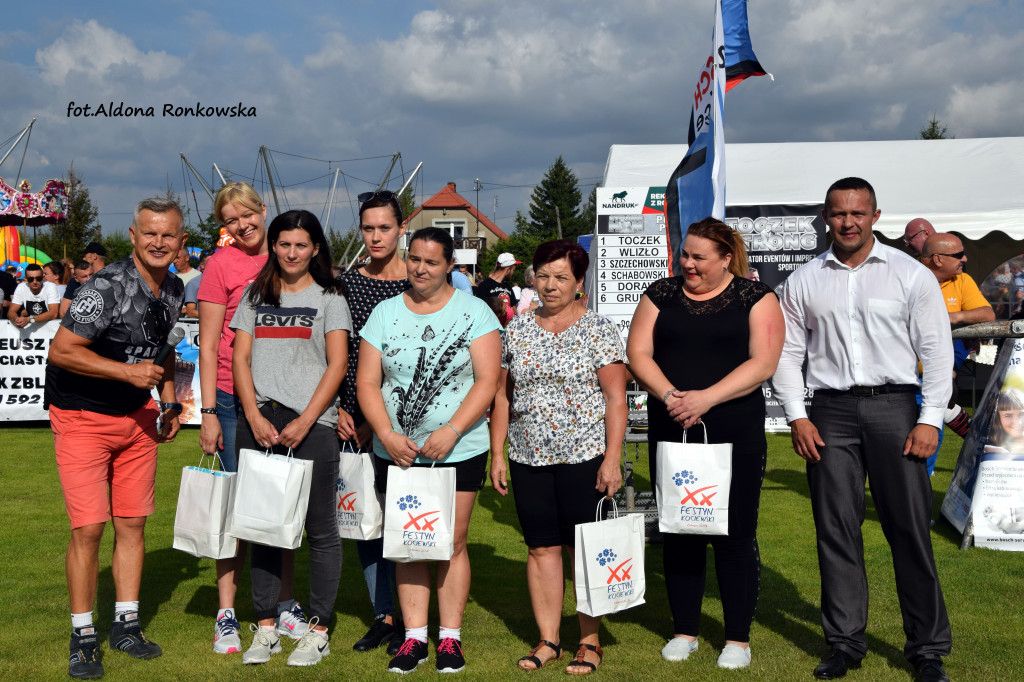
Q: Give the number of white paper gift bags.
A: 6